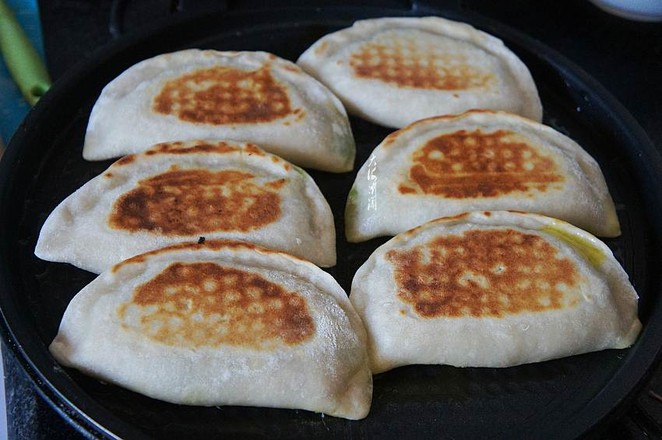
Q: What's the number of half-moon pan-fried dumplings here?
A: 6